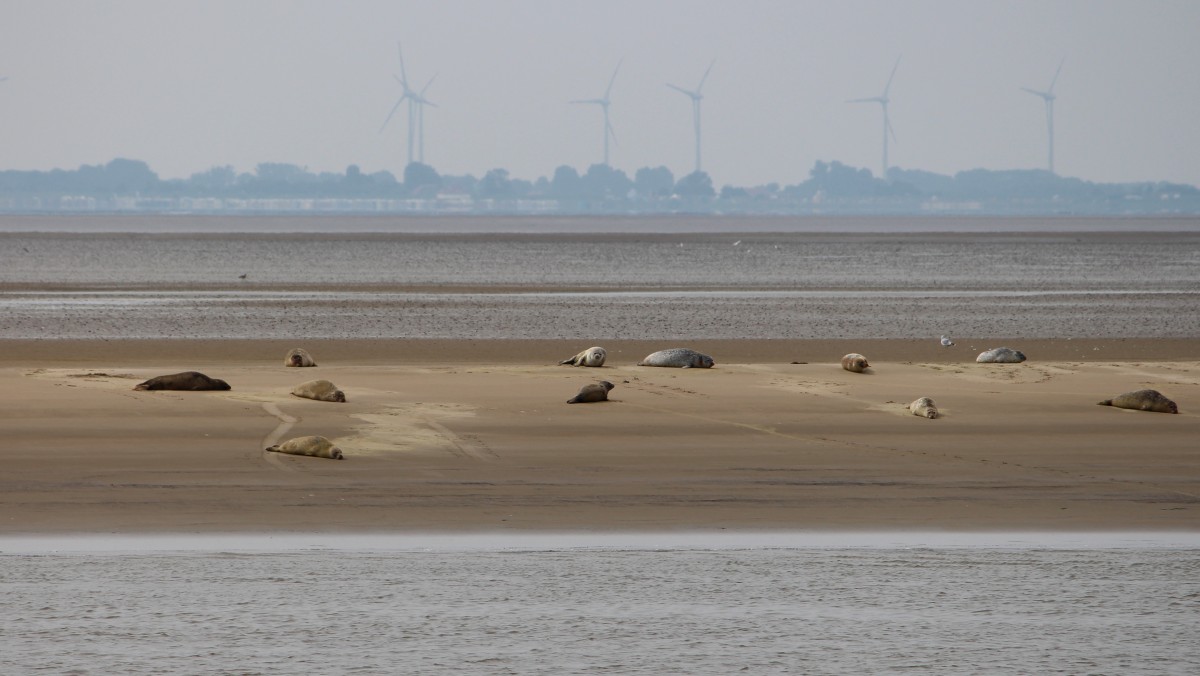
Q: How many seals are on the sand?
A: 11